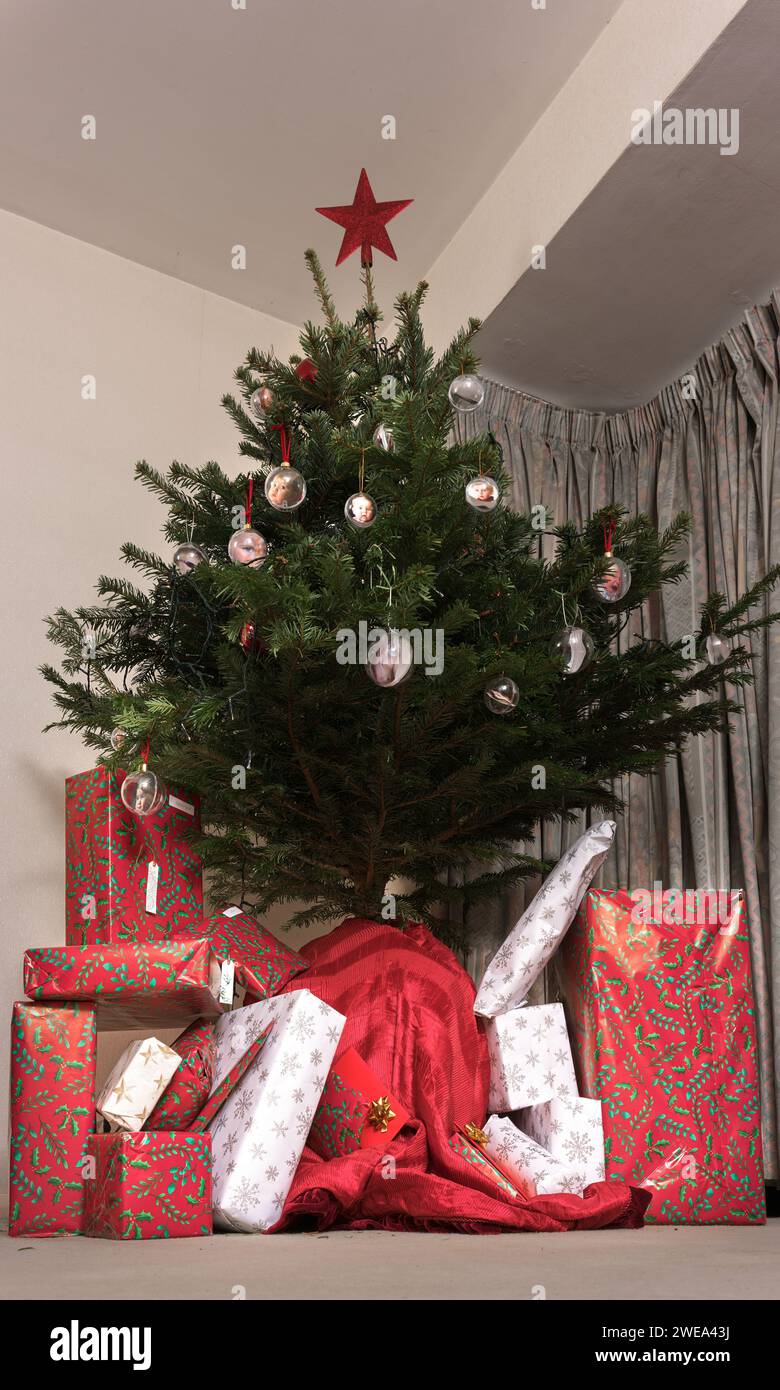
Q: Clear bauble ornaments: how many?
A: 15